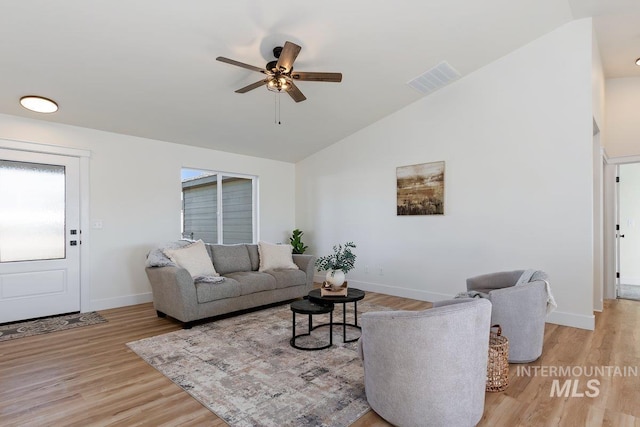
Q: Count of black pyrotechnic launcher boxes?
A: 0